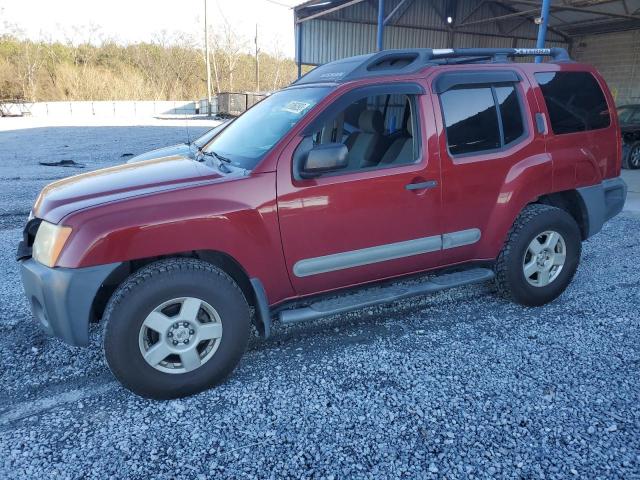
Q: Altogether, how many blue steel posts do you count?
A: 3